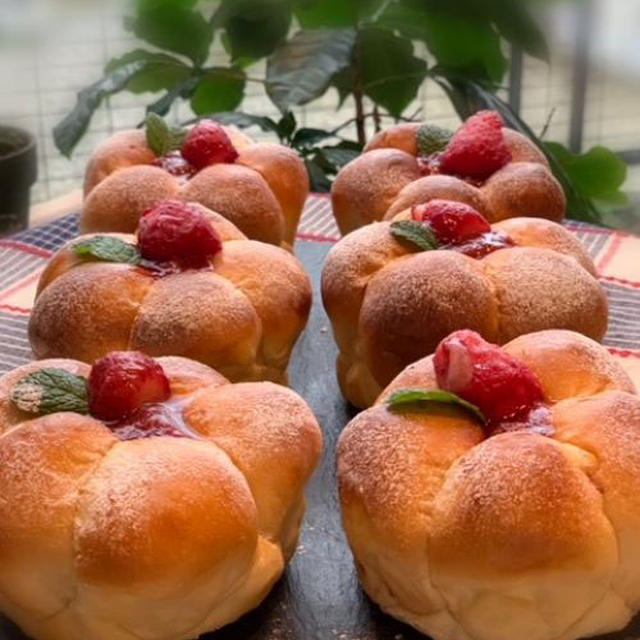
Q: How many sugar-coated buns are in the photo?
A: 6